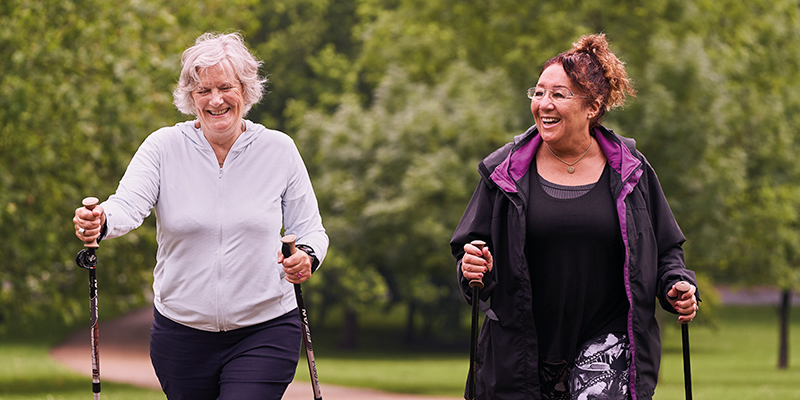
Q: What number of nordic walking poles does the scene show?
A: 4